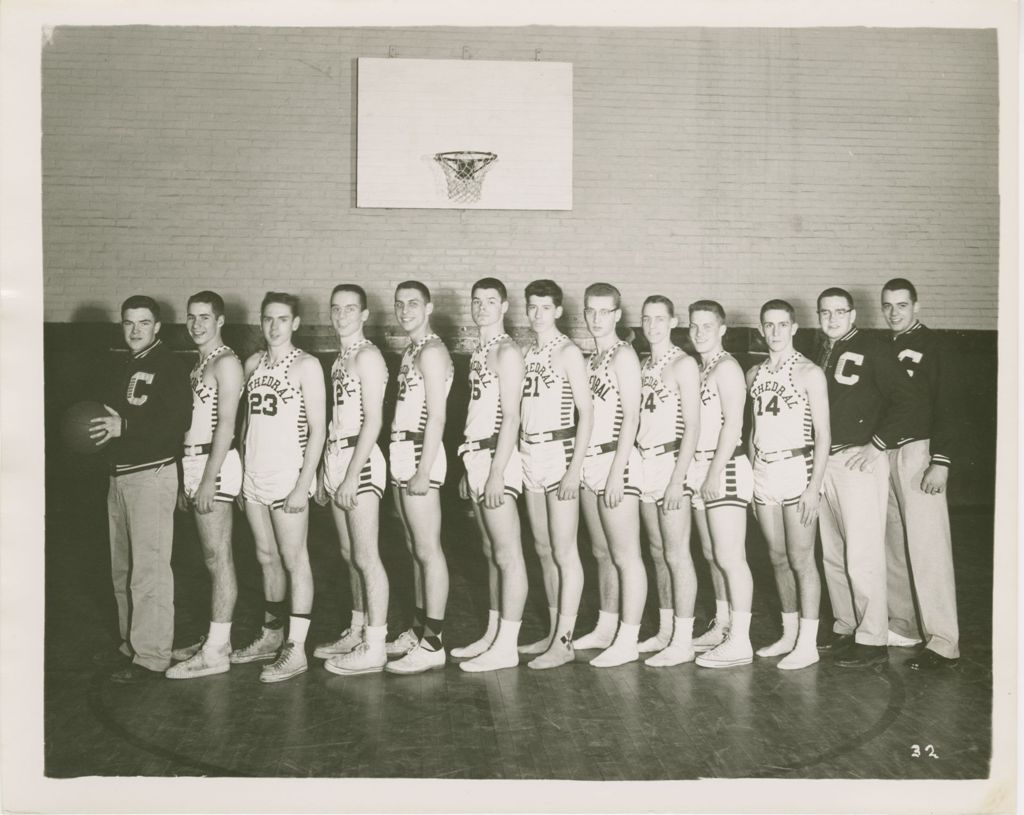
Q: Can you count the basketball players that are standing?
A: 10